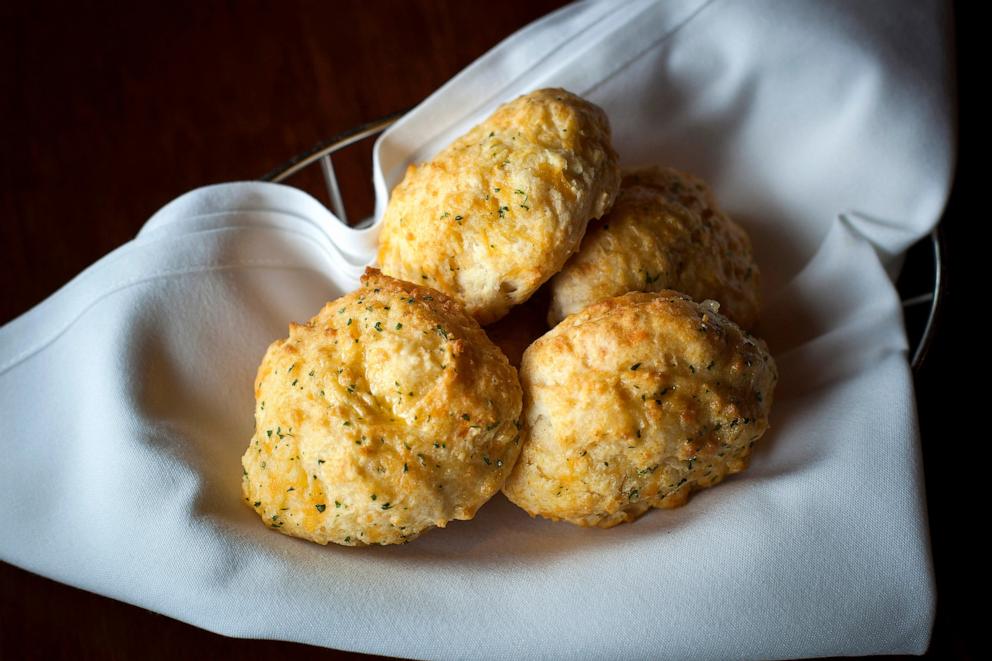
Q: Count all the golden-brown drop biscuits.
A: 4